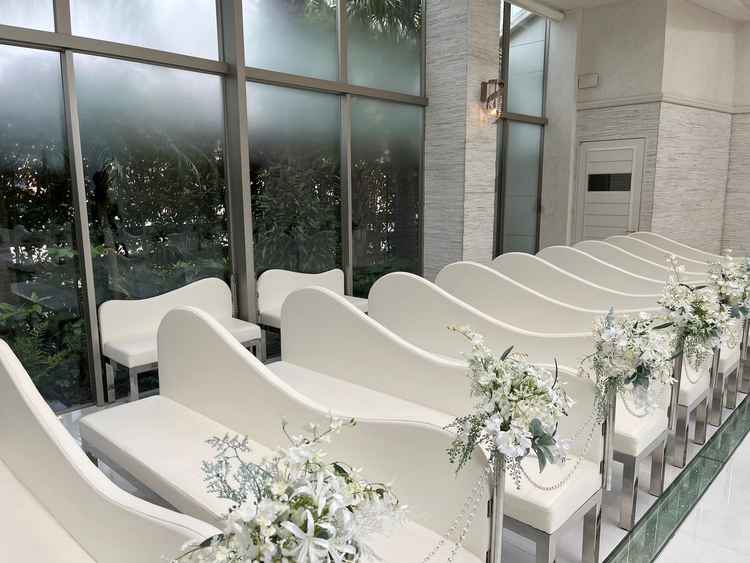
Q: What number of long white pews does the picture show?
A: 10